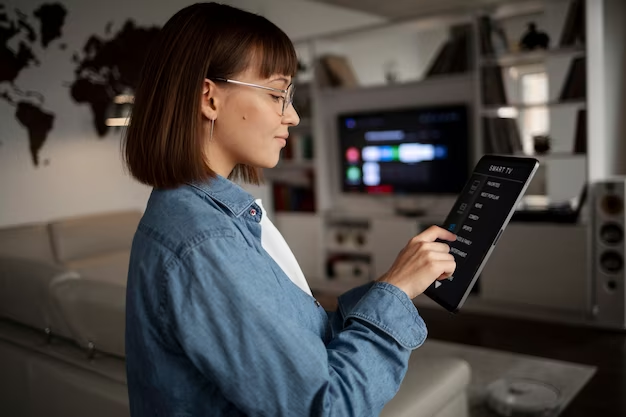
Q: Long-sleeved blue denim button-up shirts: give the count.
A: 1